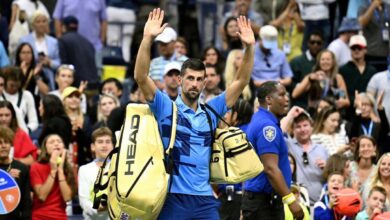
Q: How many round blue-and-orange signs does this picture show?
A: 1